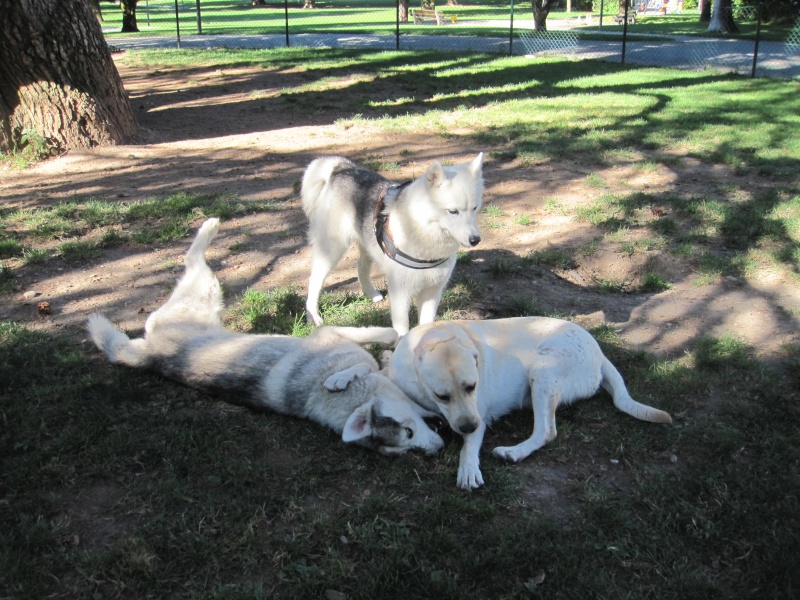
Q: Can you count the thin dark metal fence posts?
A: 6